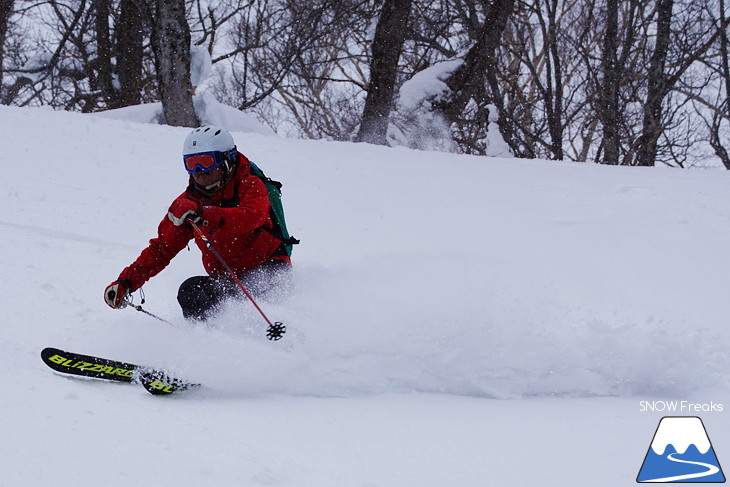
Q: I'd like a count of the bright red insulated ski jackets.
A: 1